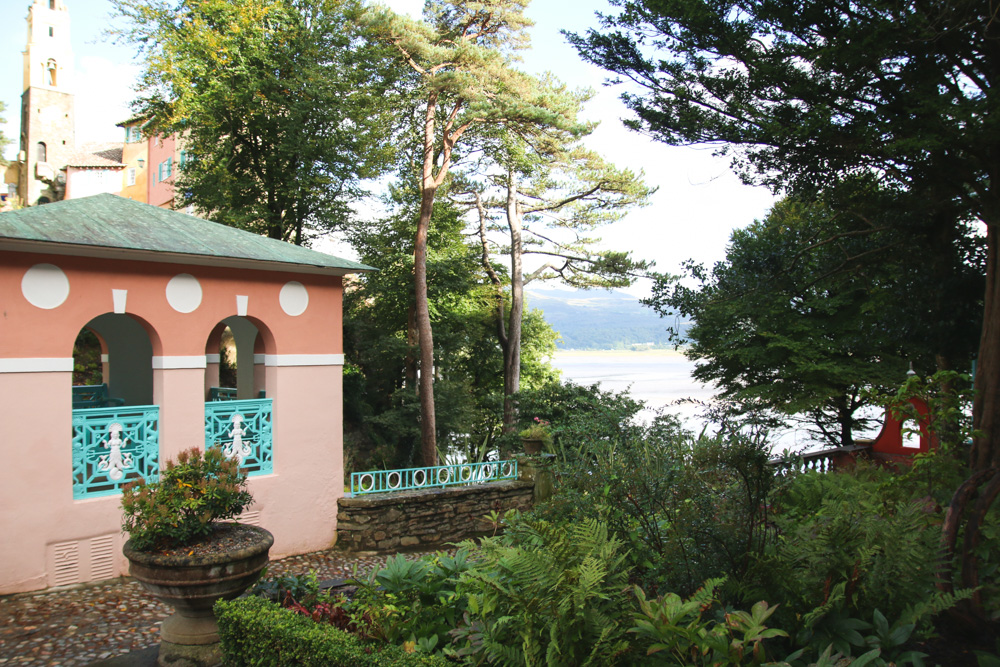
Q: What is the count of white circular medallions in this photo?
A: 3